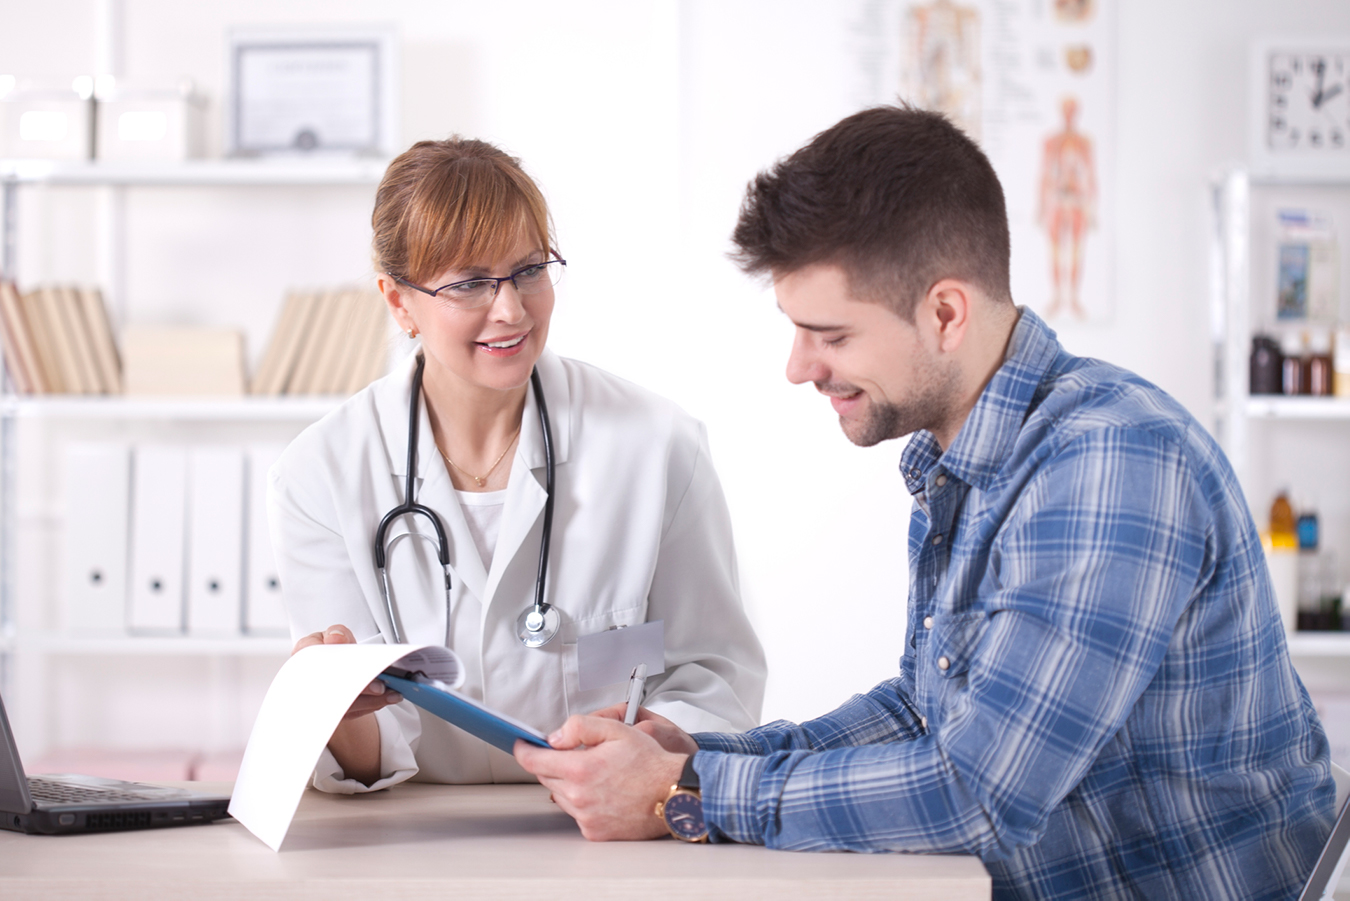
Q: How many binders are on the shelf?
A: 4